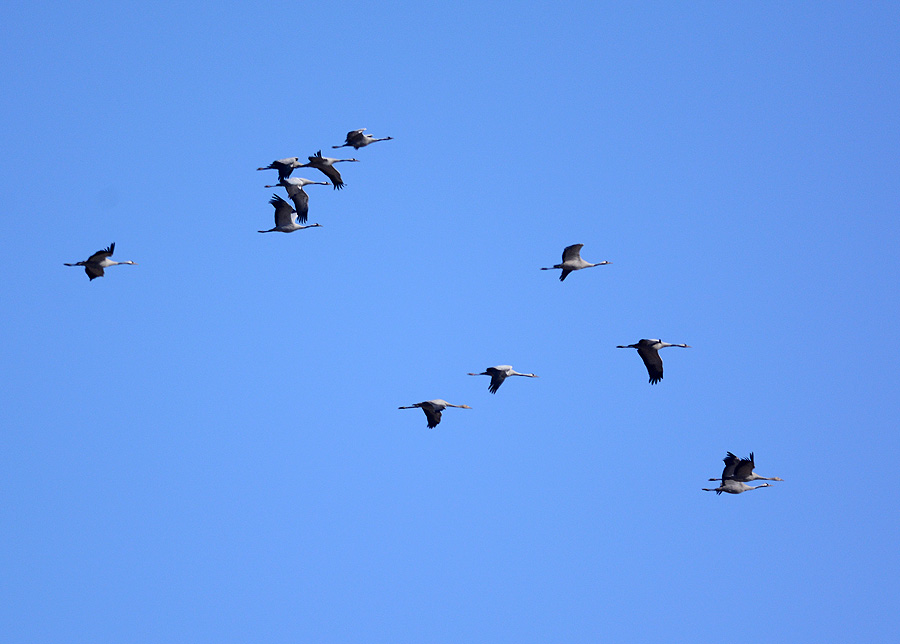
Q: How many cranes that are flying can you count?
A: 12